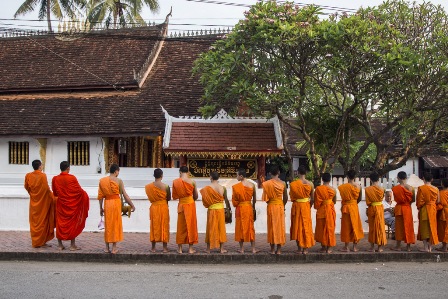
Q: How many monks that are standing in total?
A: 15